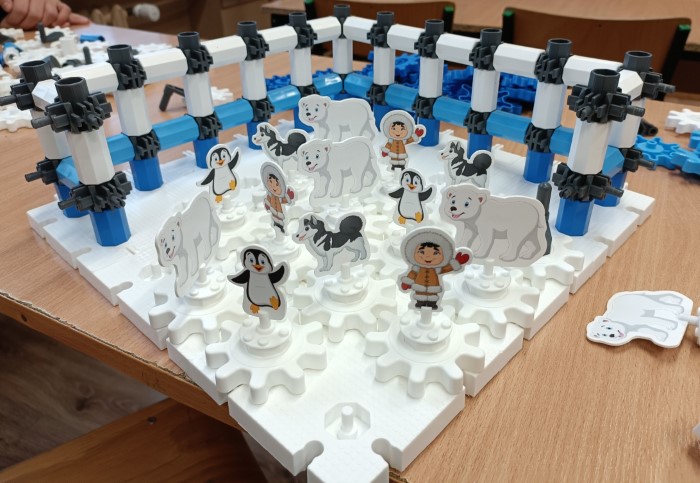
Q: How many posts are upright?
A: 13